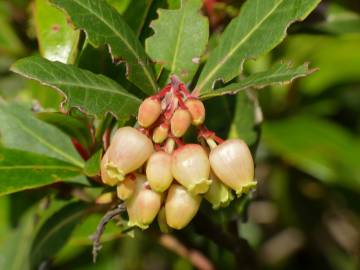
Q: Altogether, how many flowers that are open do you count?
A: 5